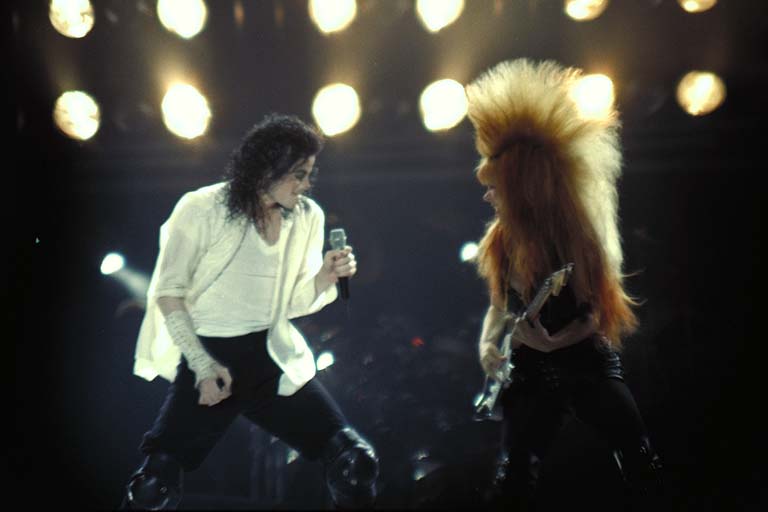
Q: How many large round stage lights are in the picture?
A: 12